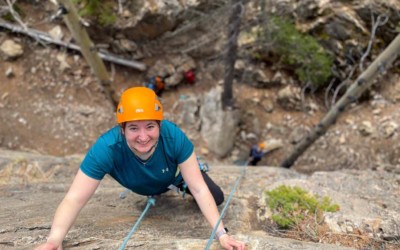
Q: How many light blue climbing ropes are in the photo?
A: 2